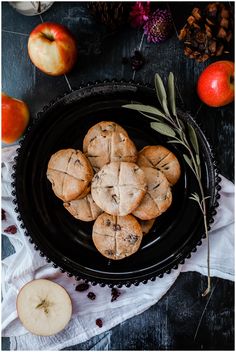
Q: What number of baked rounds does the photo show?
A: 8